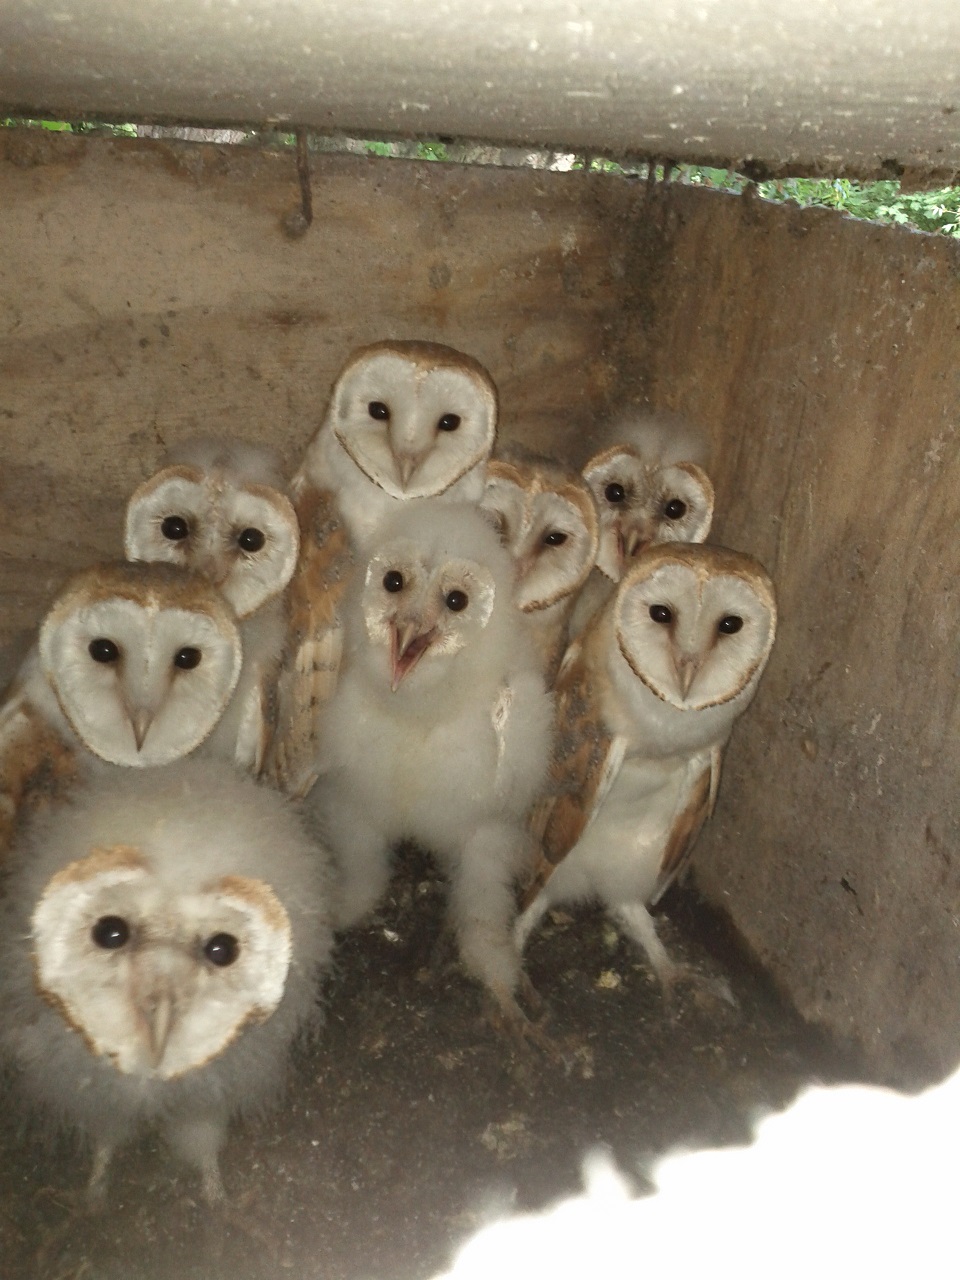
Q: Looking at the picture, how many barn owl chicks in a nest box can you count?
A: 8